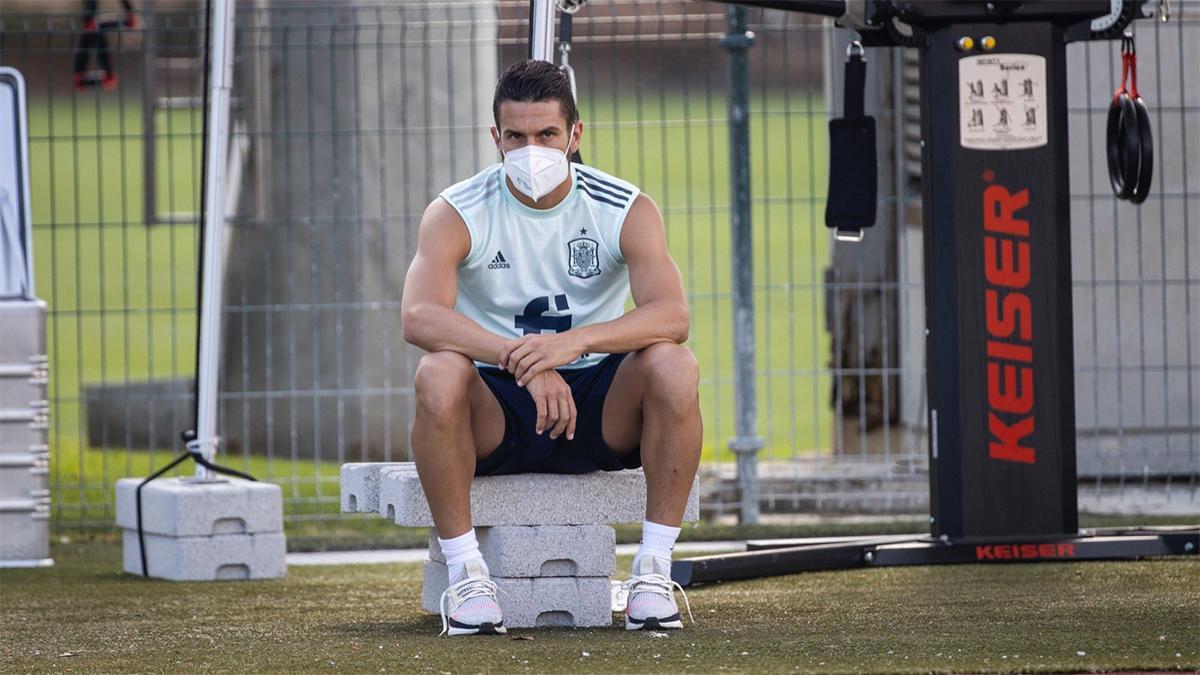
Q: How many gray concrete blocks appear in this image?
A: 6